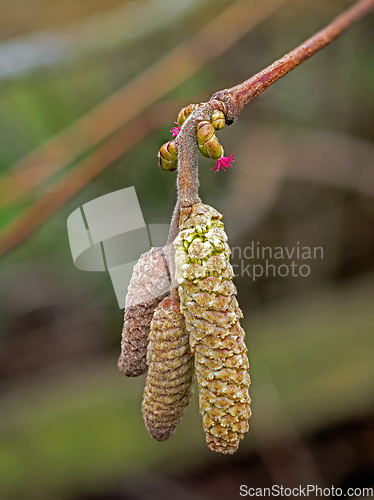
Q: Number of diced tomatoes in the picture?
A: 0